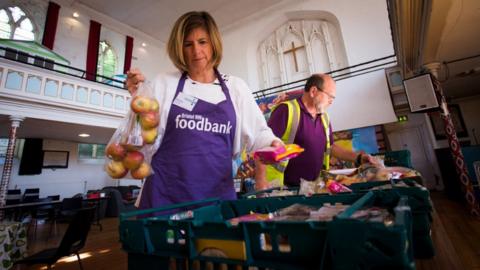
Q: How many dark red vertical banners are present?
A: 3